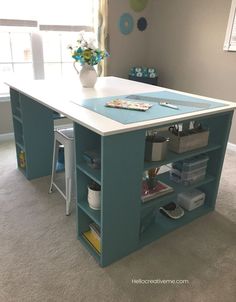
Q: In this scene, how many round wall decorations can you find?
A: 3